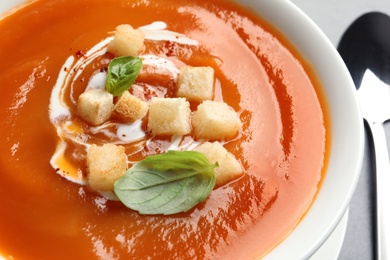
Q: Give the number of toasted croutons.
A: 8